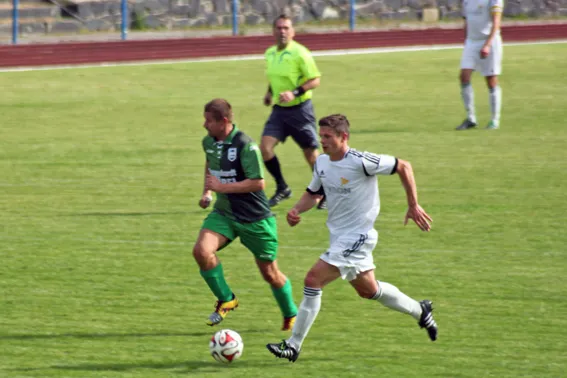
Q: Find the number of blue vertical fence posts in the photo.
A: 4